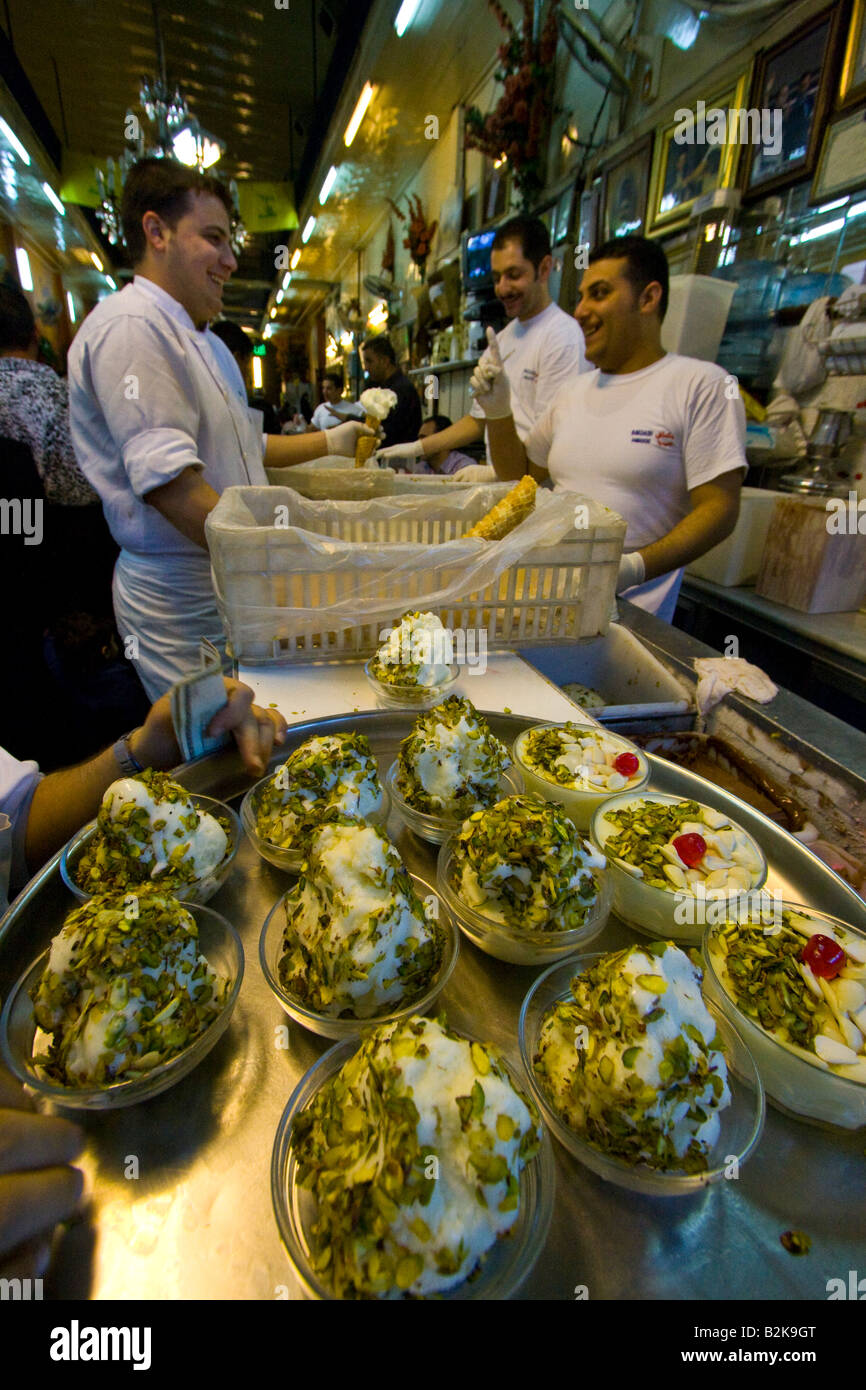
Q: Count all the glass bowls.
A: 12